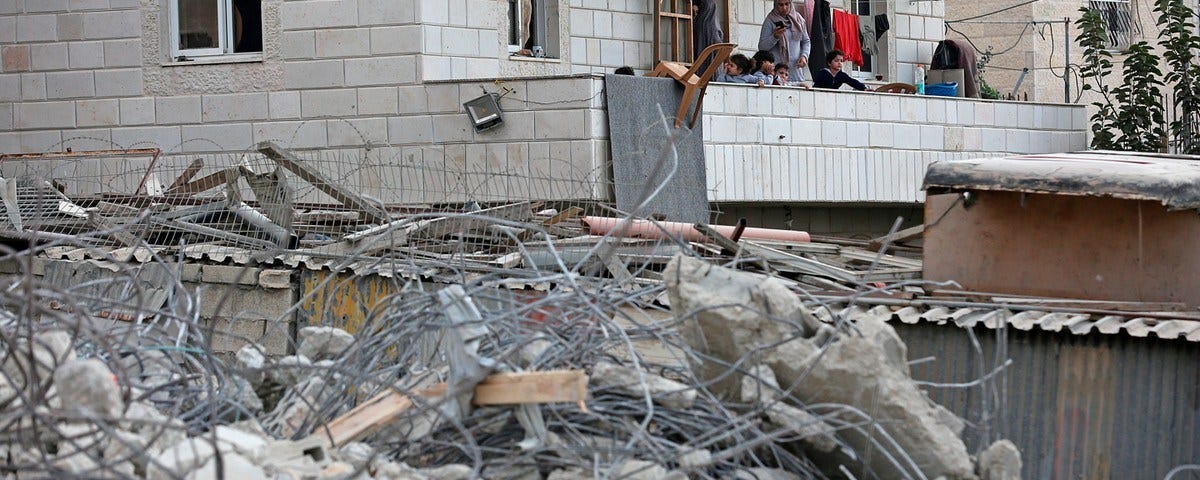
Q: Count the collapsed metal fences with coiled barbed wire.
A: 1